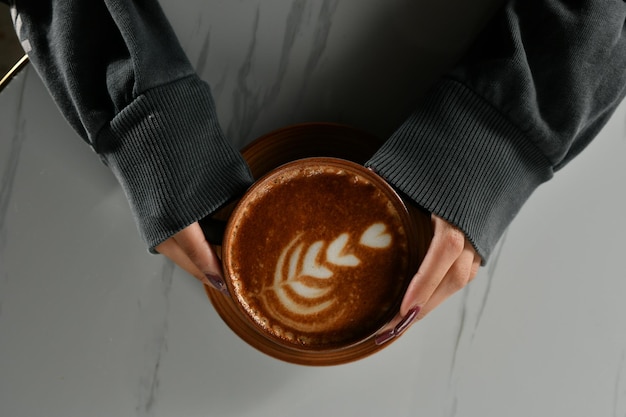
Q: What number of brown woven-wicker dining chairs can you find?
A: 0